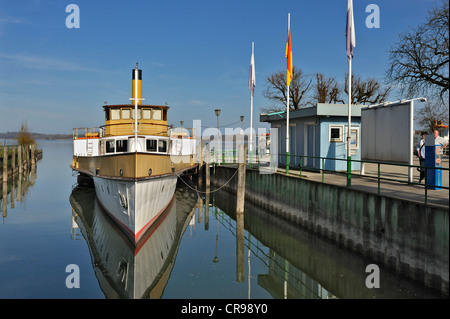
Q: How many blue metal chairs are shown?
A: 0